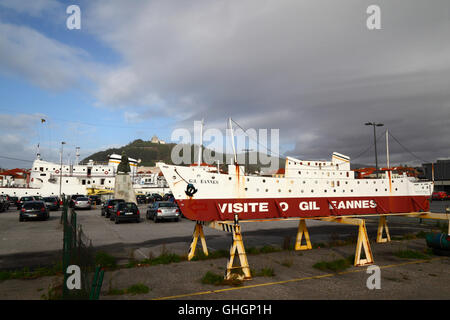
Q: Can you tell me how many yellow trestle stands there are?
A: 5